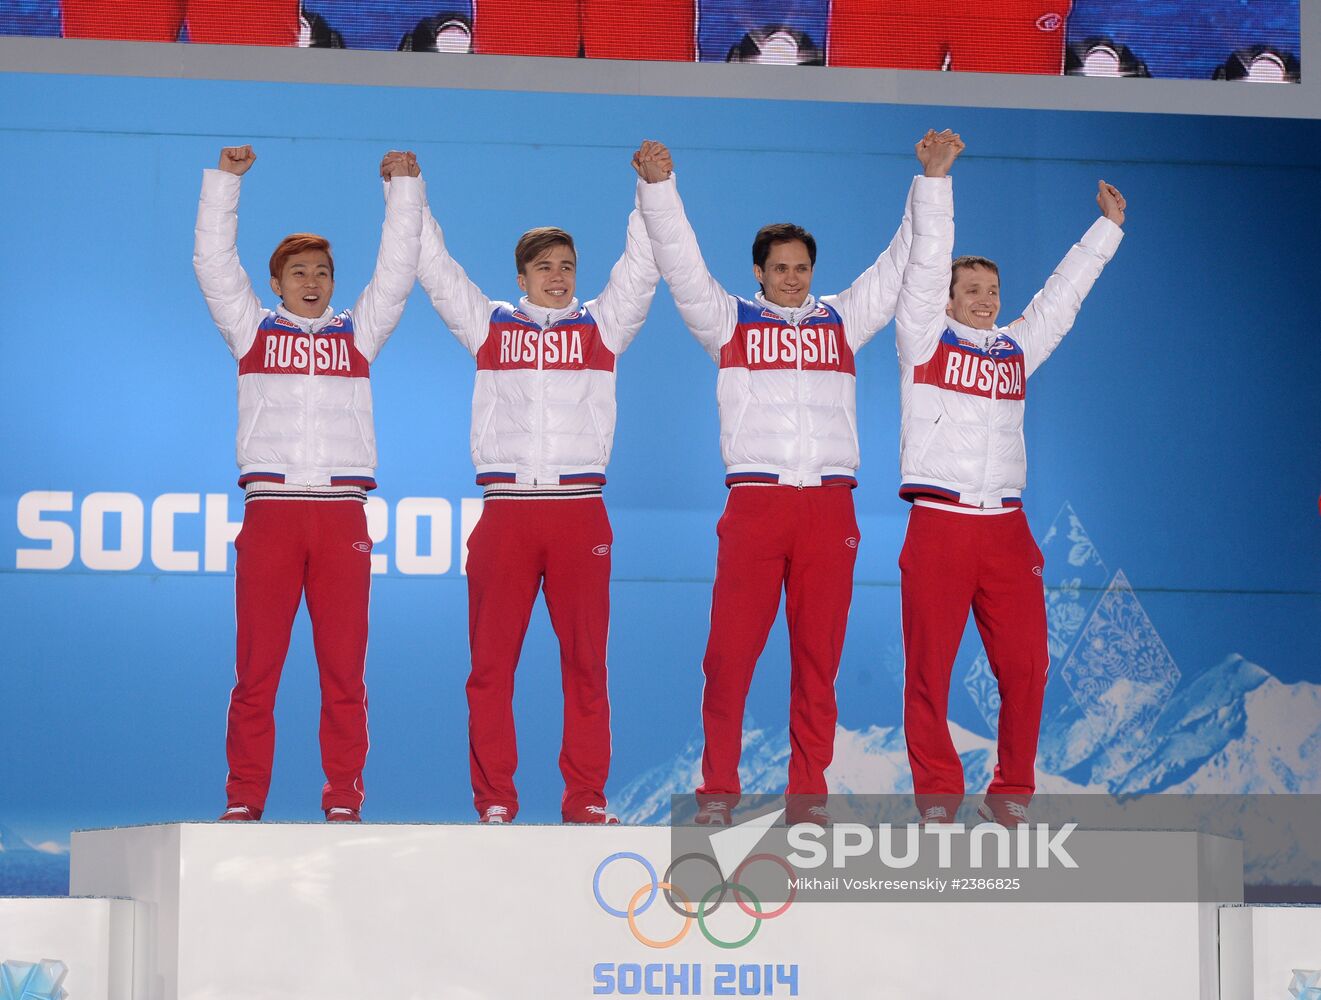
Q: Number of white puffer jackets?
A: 4